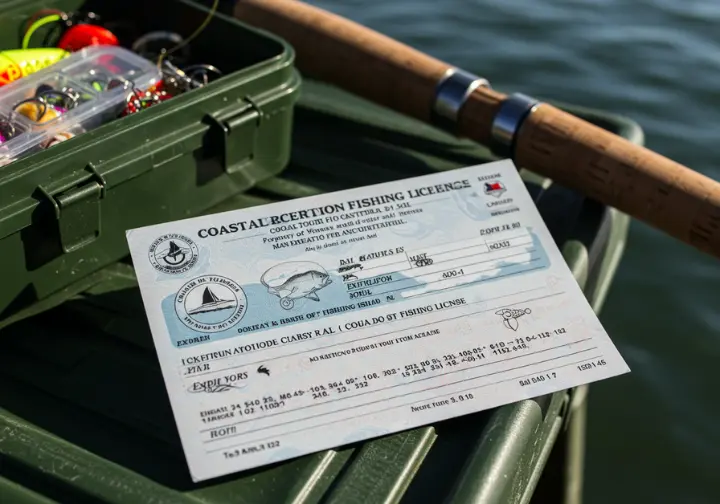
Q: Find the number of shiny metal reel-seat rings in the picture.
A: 2